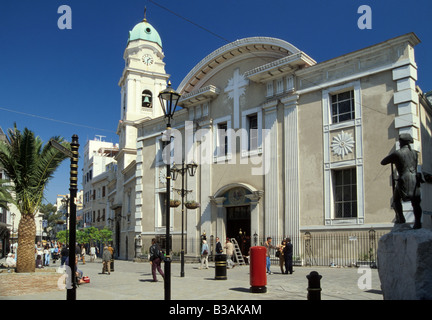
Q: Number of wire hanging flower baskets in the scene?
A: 2